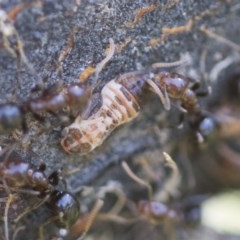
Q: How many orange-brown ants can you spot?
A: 4